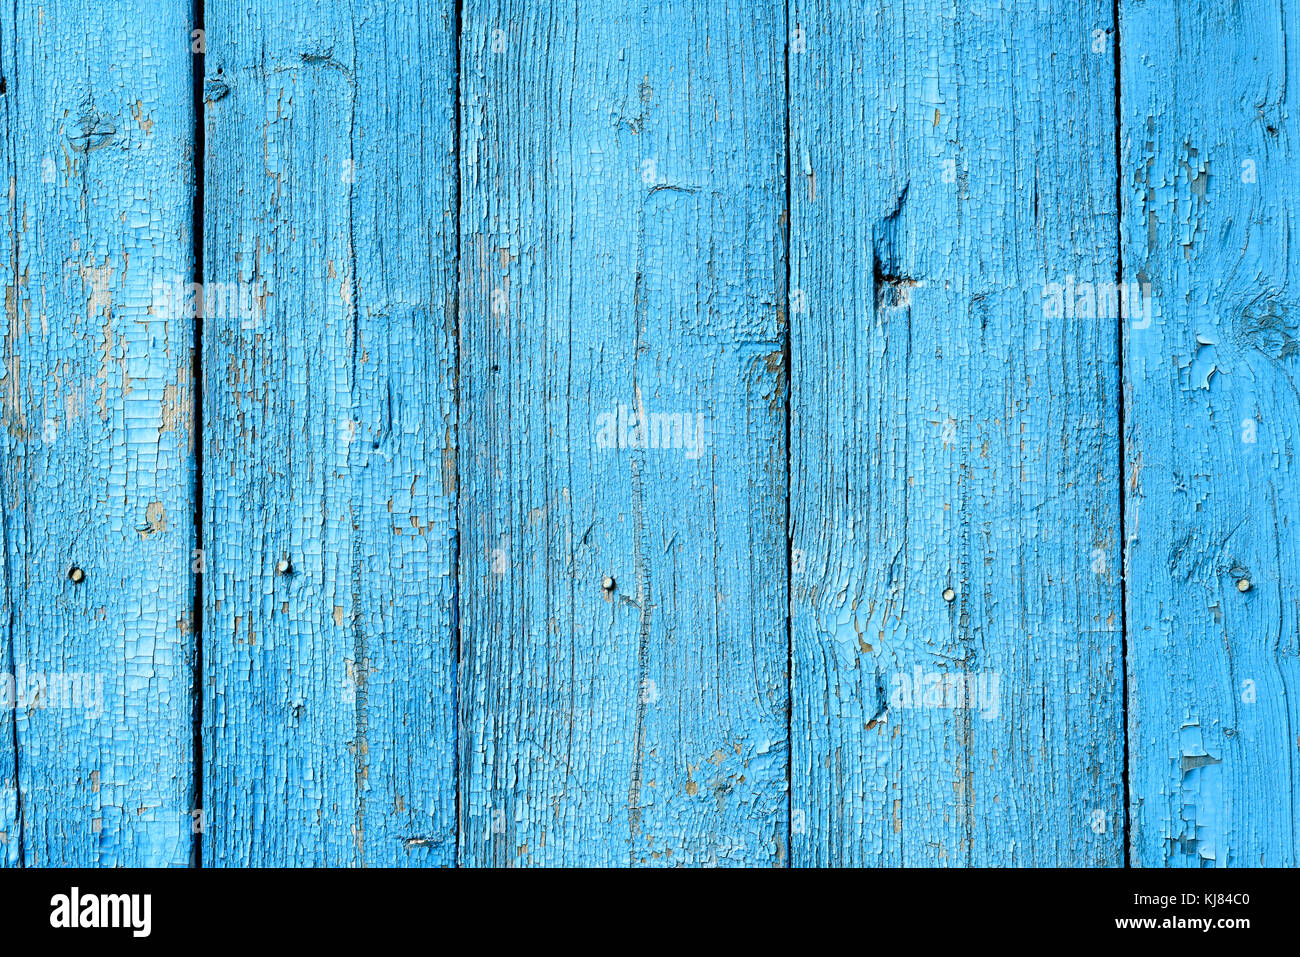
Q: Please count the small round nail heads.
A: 5